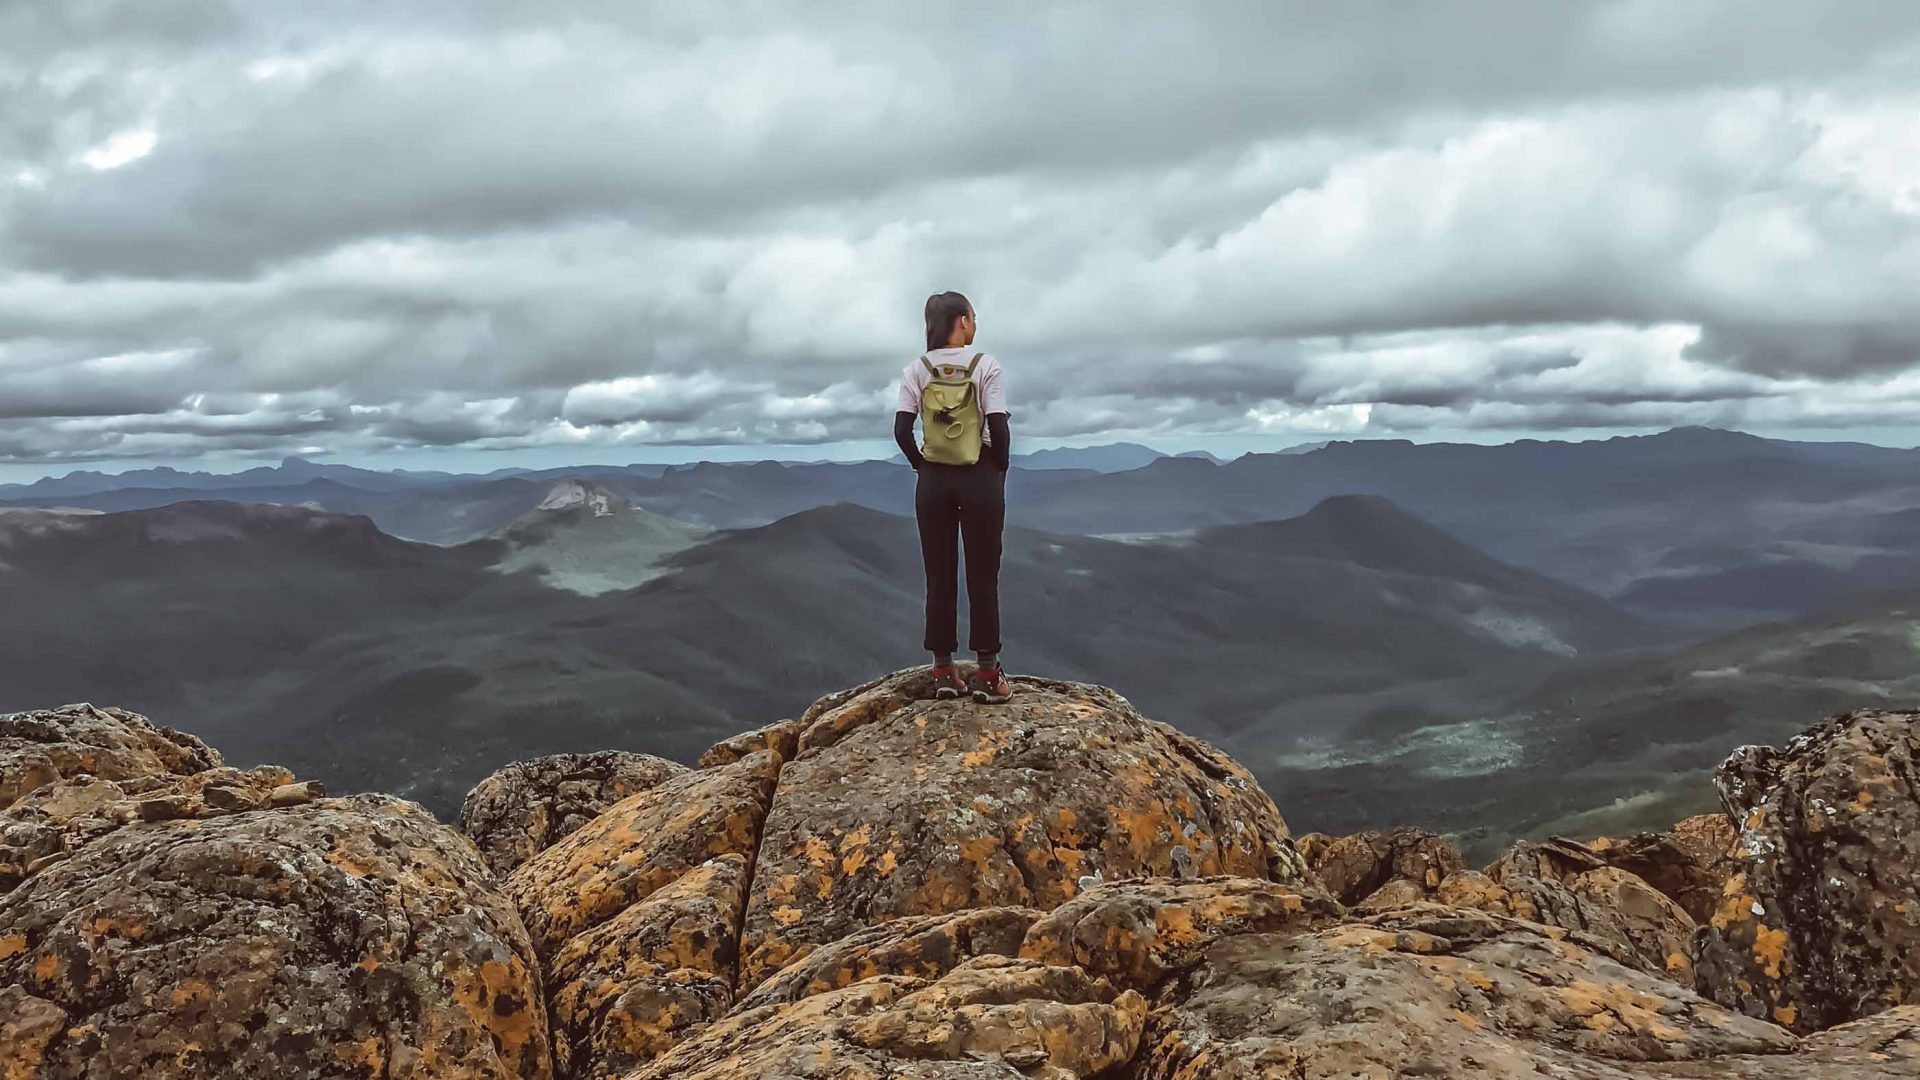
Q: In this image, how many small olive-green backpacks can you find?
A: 1